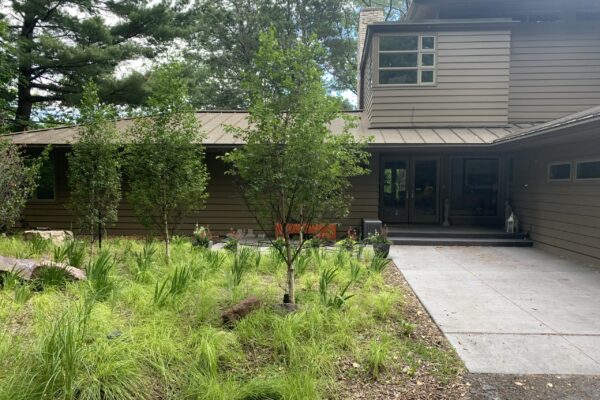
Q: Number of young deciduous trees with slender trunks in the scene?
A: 3